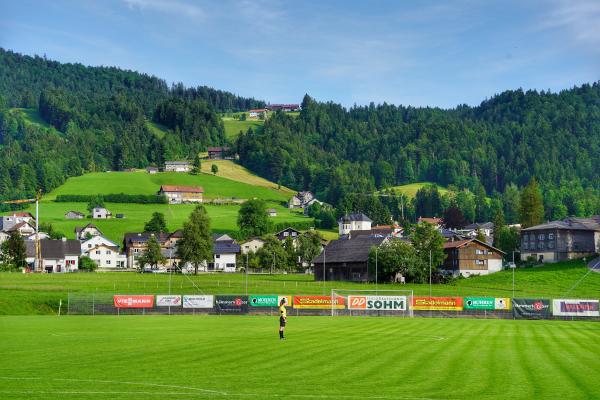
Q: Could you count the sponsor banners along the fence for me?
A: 11